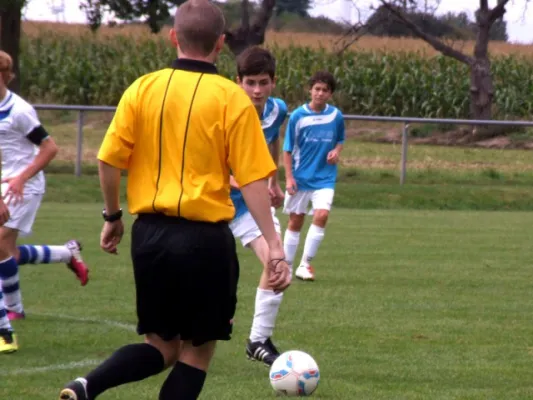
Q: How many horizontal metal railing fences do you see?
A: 1